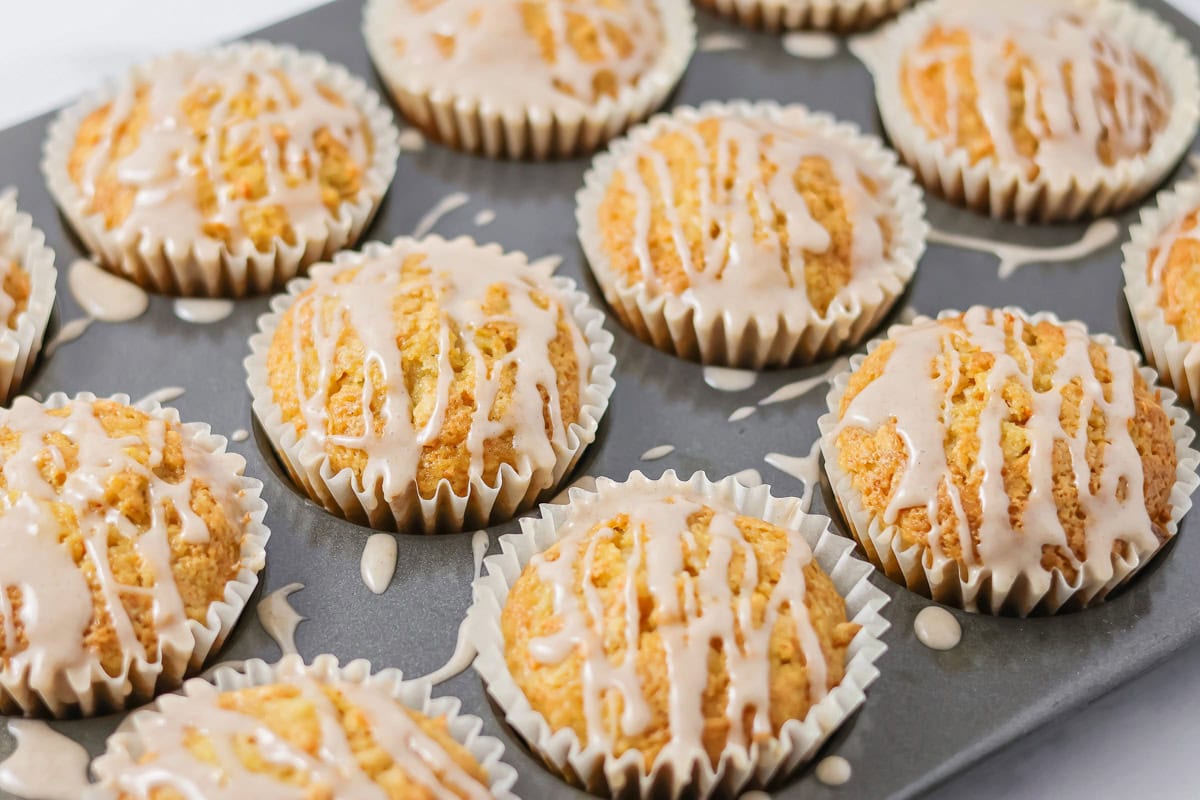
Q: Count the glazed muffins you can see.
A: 12